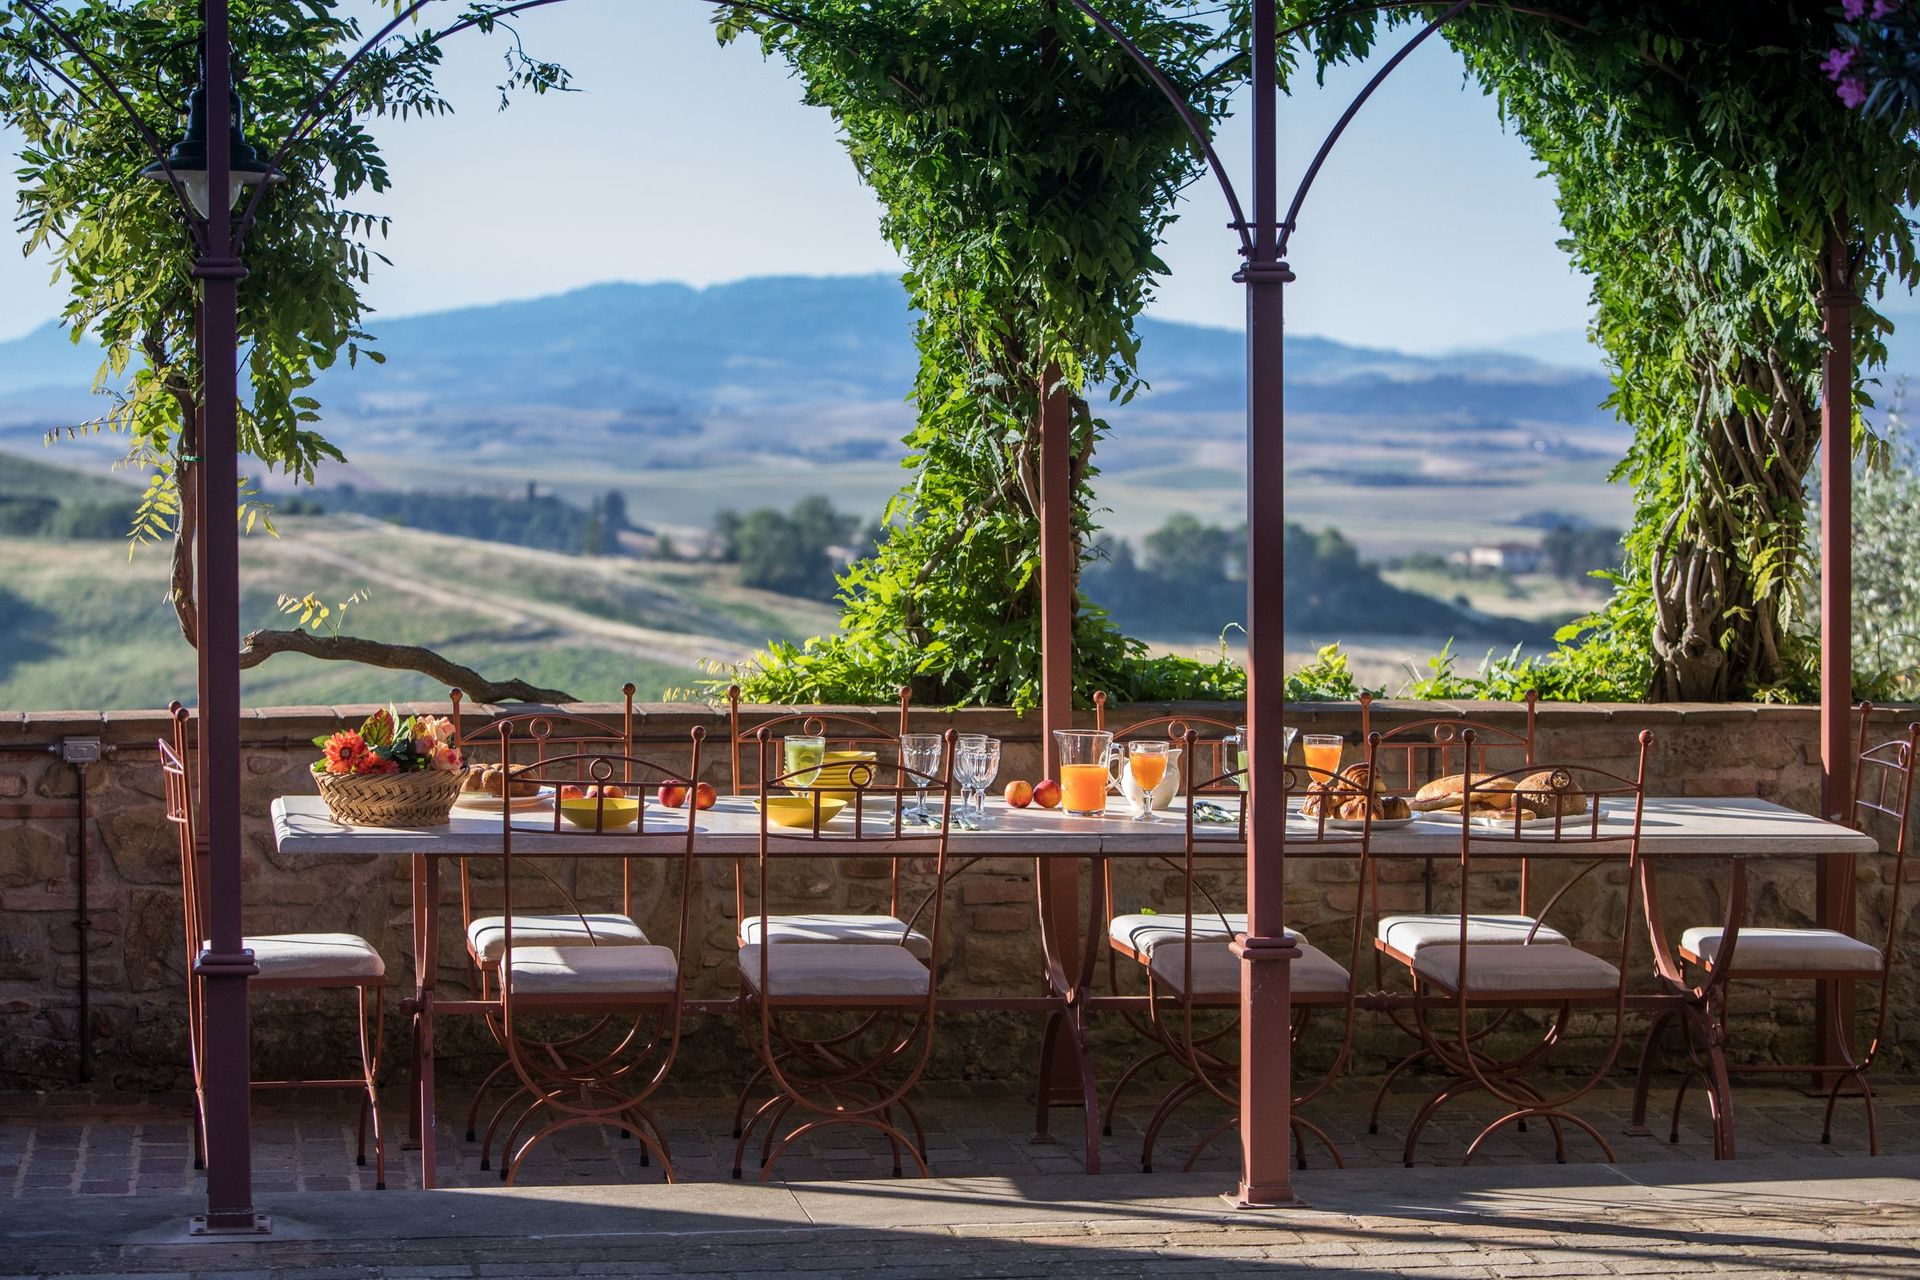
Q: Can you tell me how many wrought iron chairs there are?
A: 10